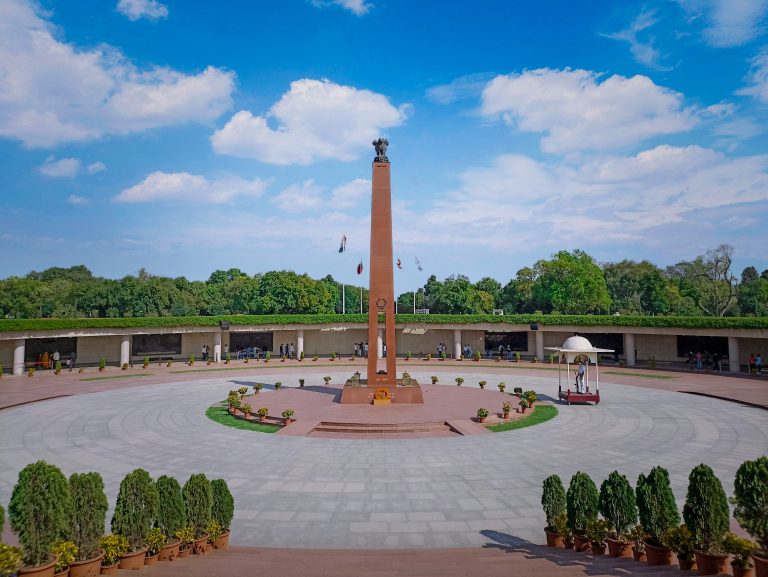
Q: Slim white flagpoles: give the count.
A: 4